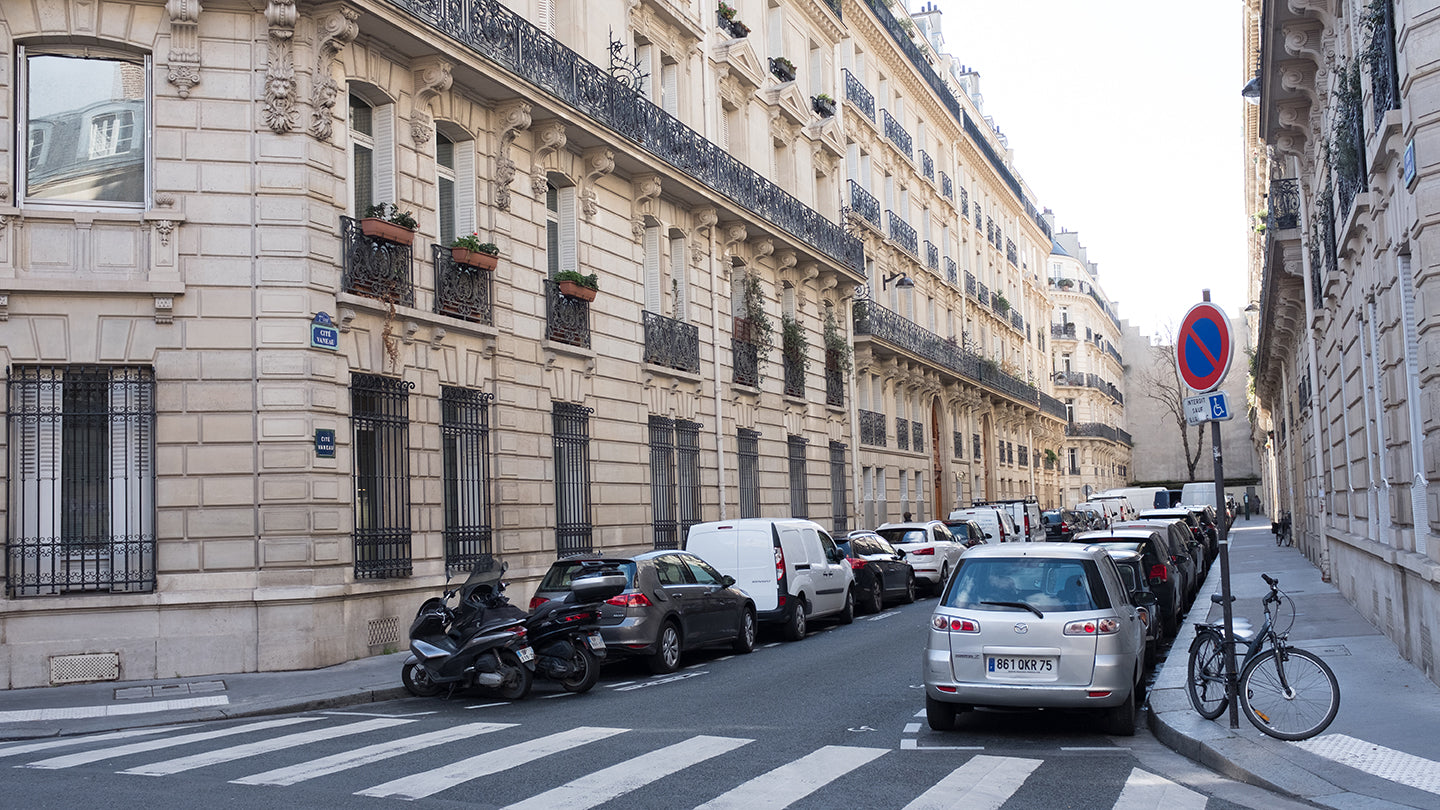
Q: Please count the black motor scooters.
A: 2